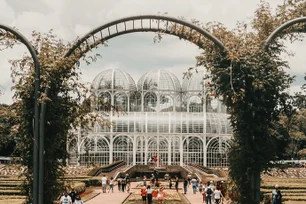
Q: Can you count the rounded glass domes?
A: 3